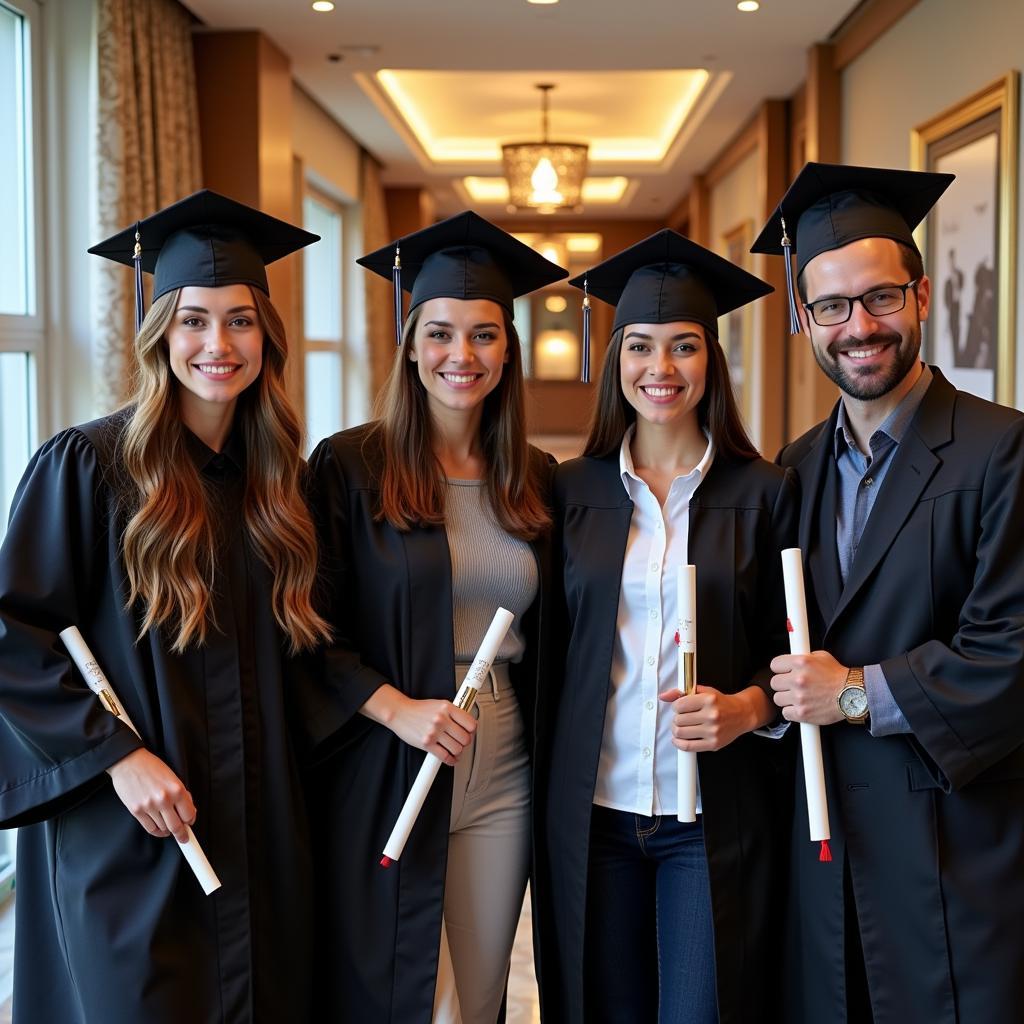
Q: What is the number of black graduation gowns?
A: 4